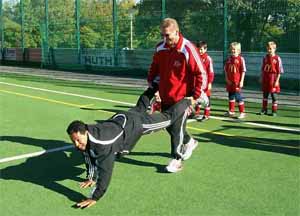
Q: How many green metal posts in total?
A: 7